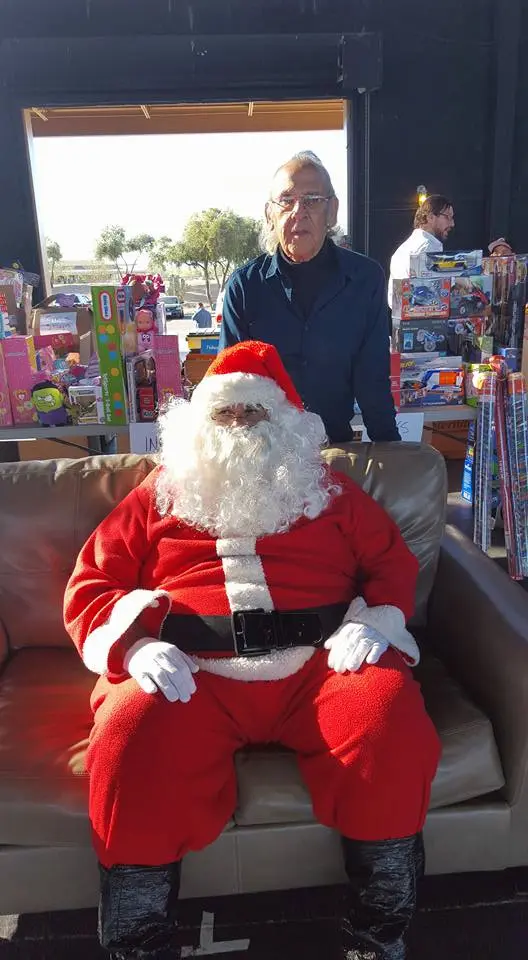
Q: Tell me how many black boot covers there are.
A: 2